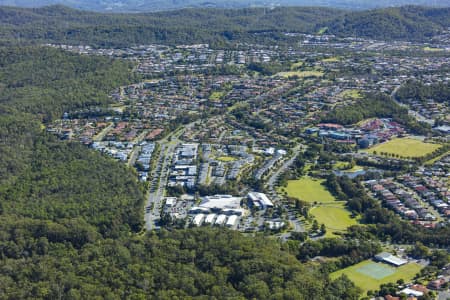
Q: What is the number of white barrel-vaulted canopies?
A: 4